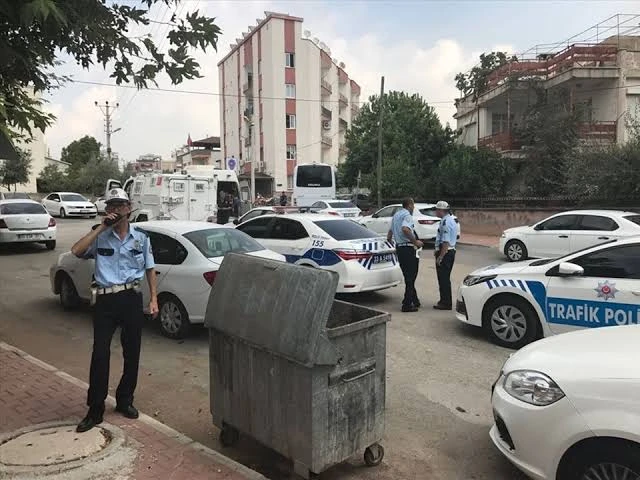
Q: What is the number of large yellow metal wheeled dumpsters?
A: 0